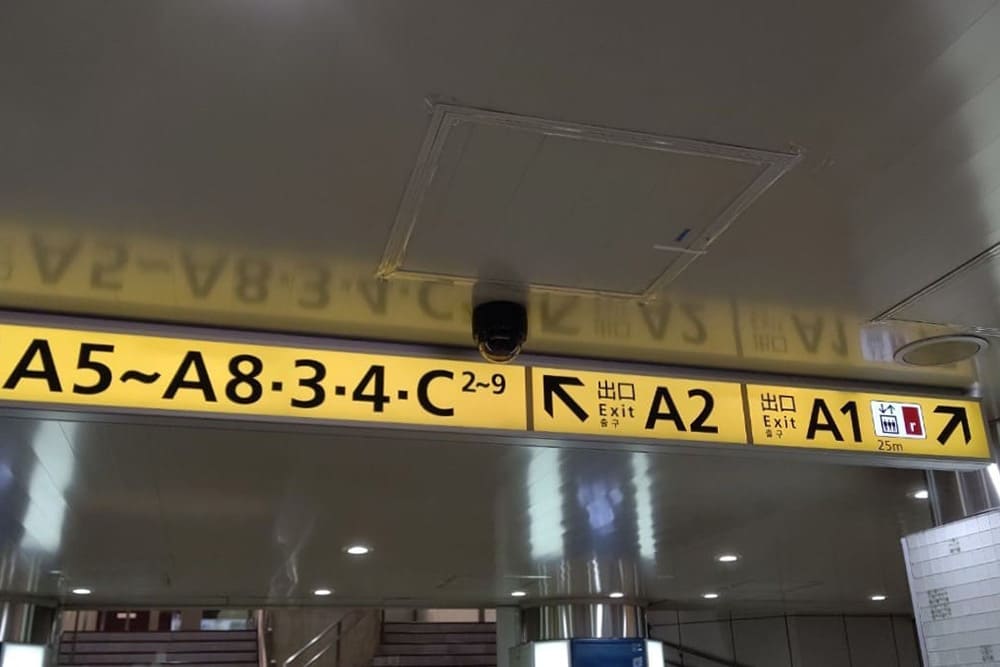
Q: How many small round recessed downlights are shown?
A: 9